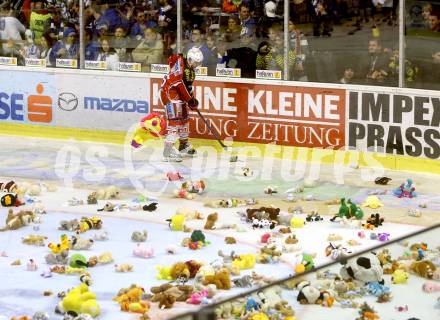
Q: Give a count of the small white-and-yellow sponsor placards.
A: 9